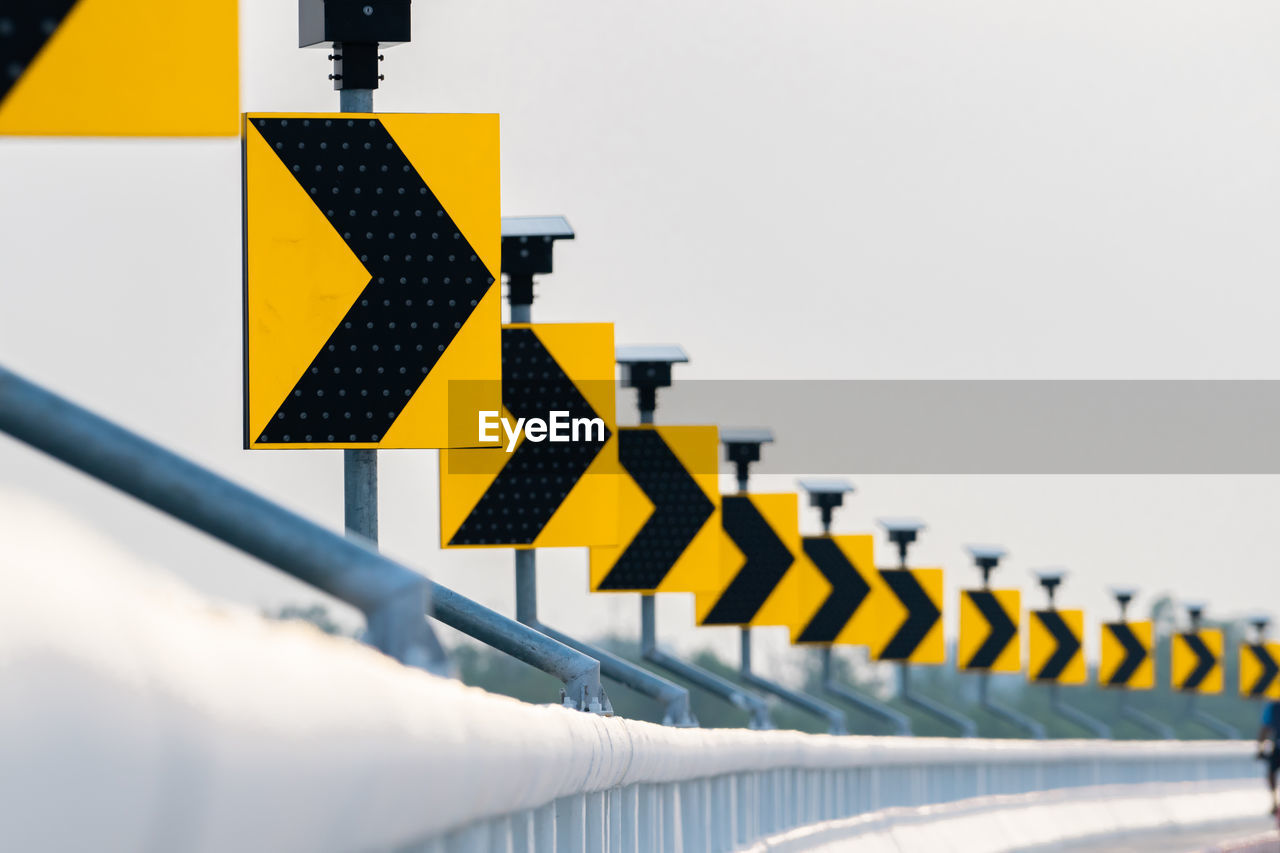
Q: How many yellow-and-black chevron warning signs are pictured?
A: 12